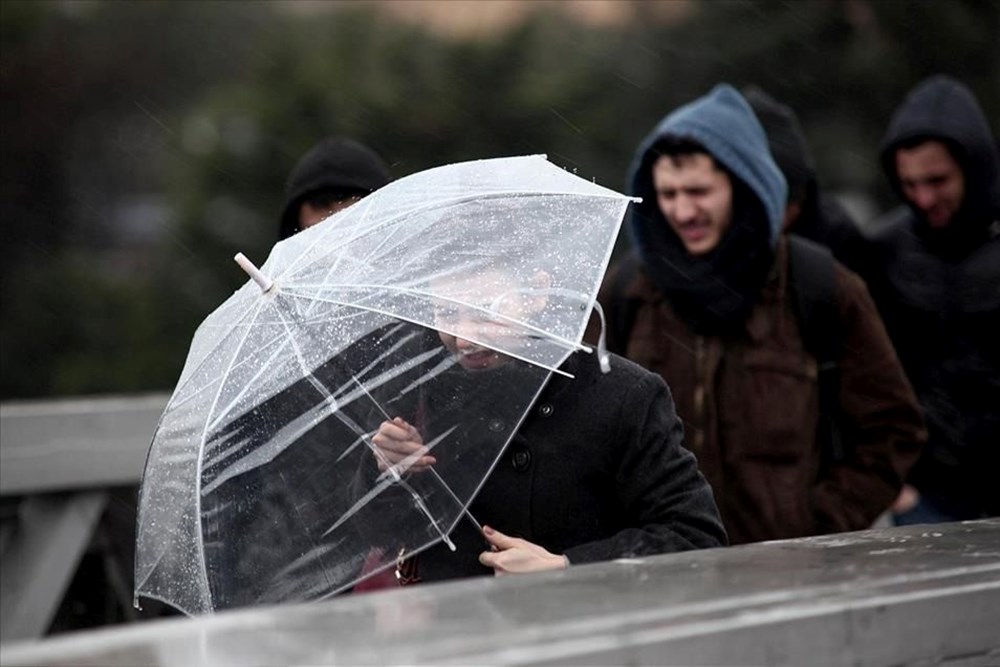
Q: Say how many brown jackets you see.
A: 1